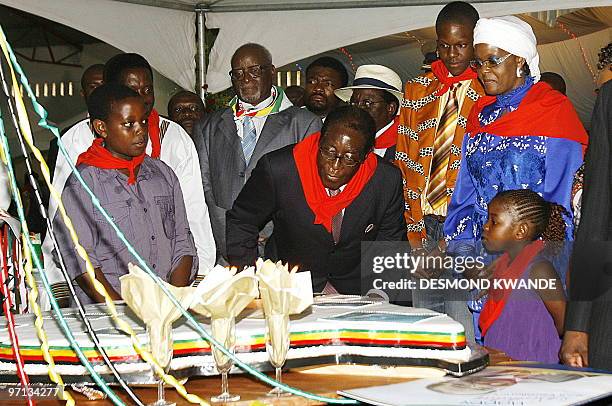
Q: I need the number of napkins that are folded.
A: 3